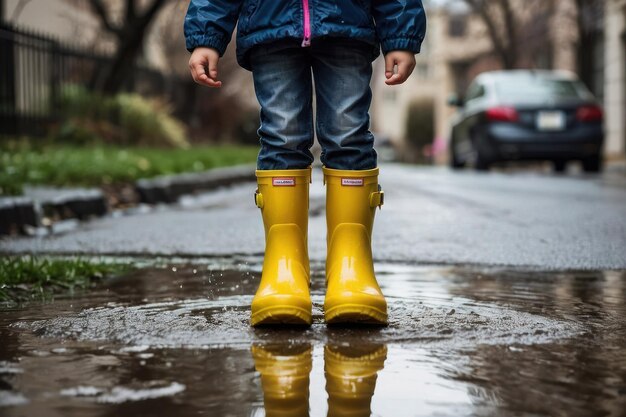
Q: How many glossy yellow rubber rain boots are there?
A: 2